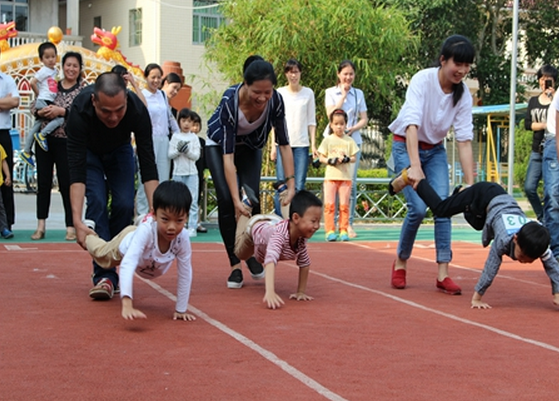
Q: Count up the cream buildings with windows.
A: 1